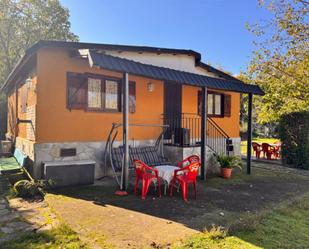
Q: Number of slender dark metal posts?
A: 3